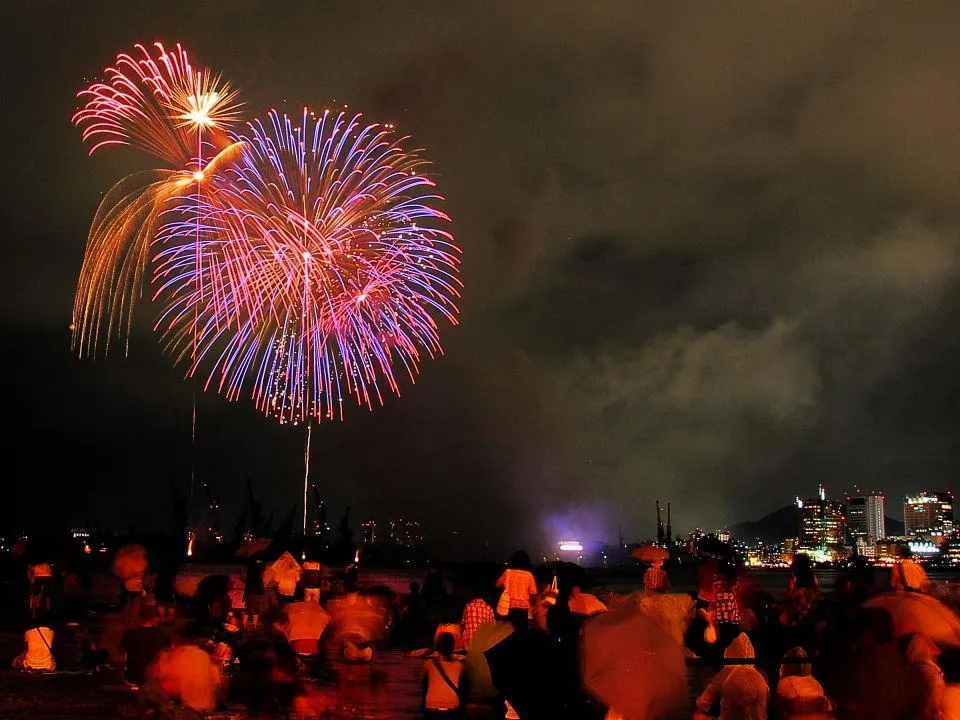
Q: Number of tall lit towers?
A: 3